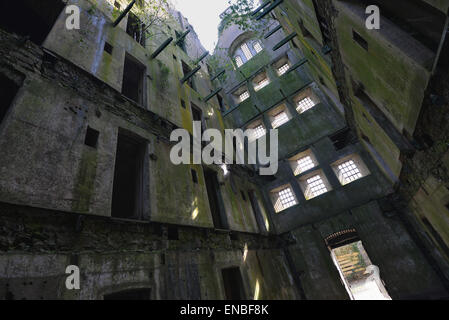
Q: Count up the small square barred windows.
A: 10